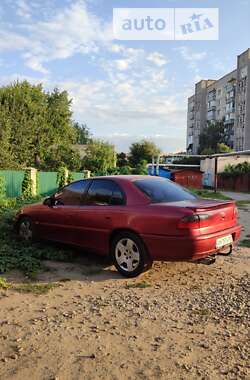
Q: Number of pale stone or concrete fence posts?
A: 3